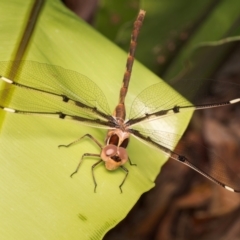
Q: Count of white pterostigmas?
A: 4